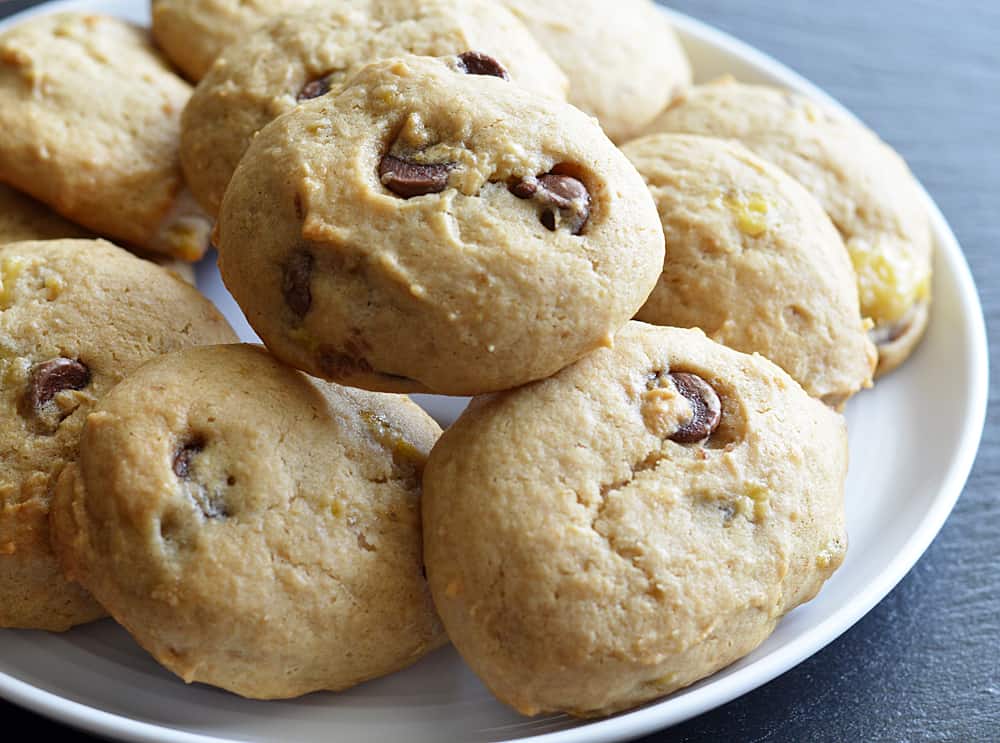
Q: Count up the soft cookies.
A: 11